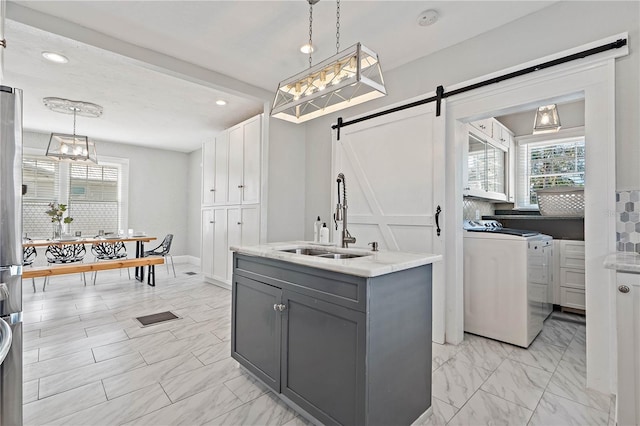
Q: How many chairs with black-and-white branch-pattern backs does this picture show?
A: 4